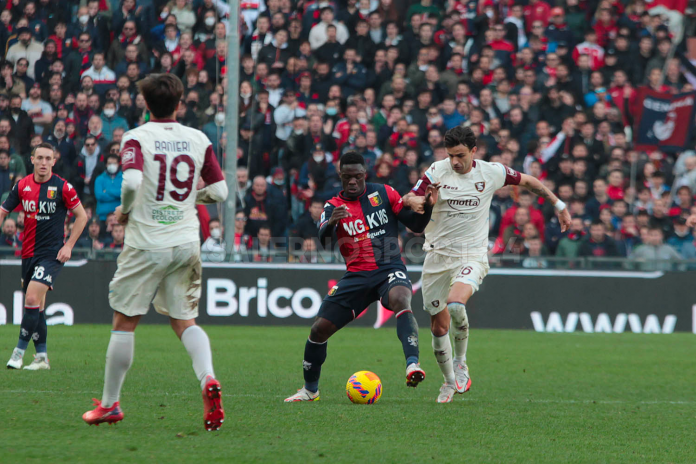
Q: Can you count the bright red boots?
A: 2